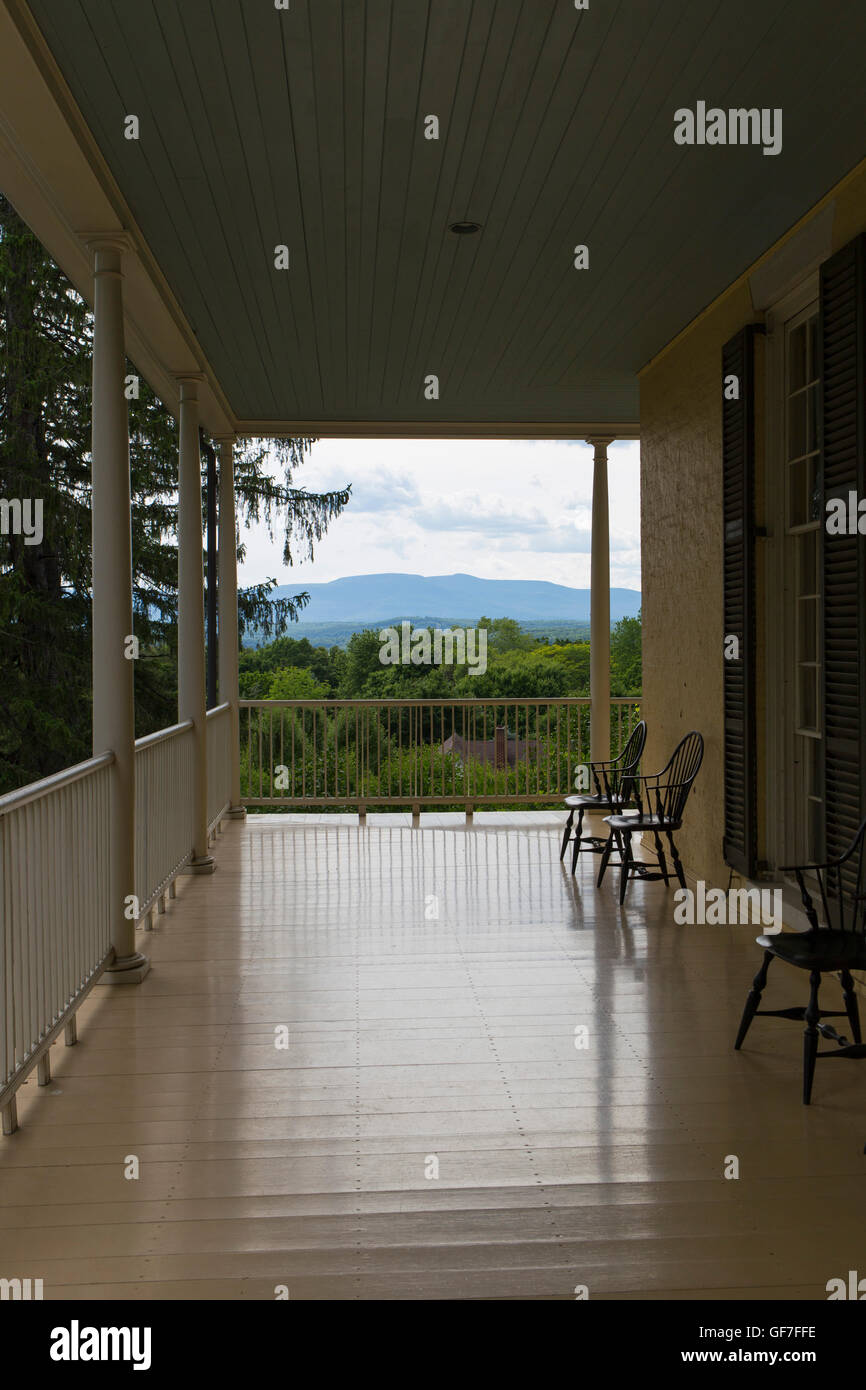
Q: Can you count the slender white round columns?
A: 4